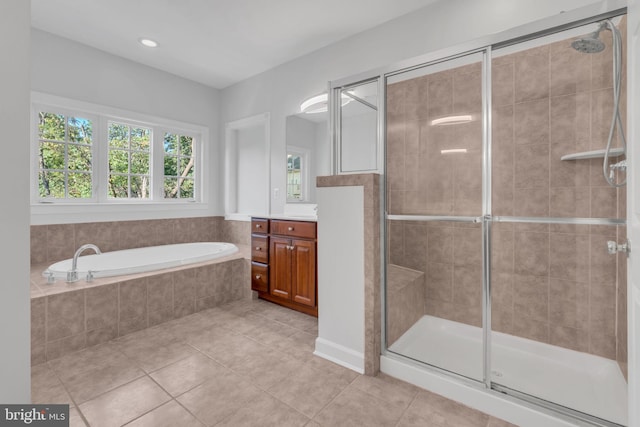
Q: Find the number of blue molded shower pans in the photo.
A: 0